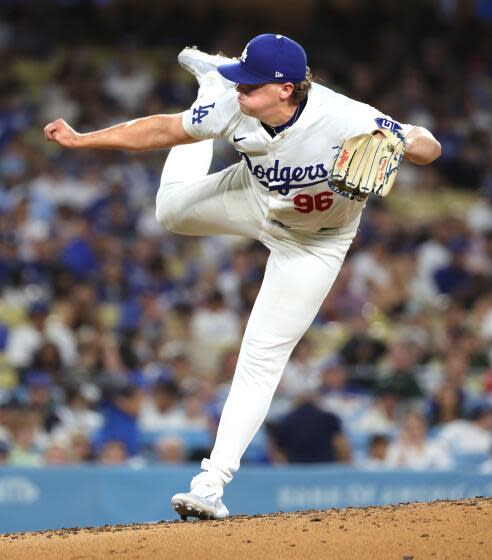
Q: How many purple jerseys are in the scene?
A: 0